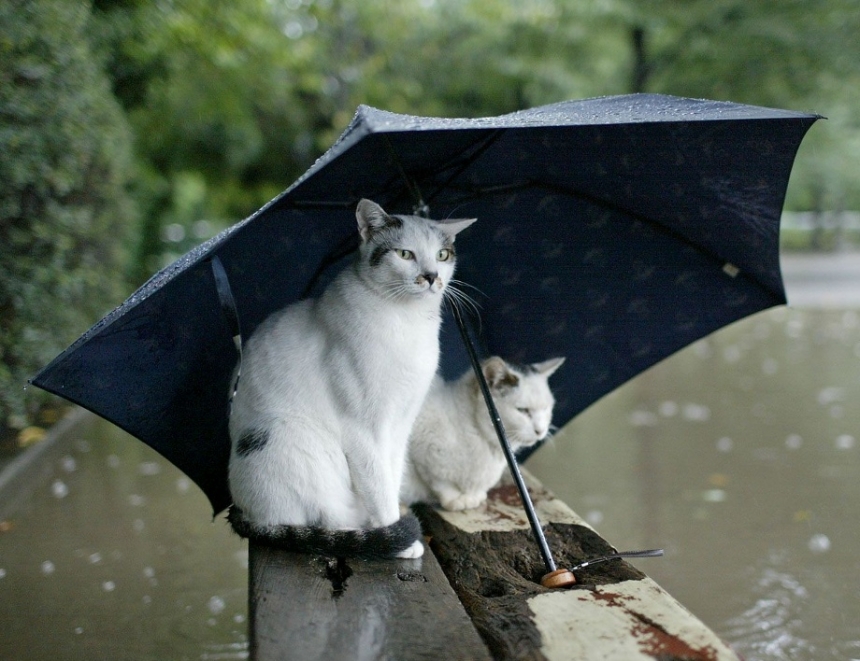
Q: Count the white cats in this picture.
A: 2